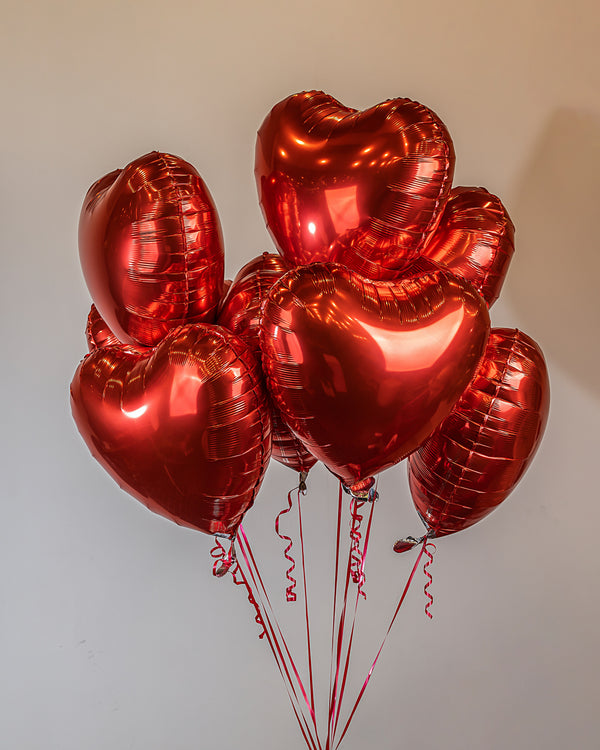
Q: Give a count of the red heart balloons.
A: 8